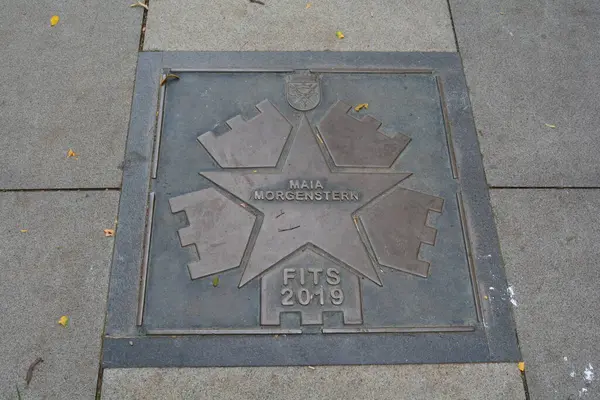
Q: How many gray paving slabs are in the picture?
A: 6